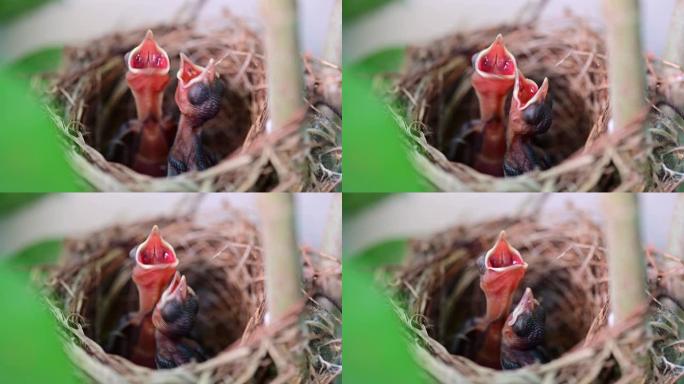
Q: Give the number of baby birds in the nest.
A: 2